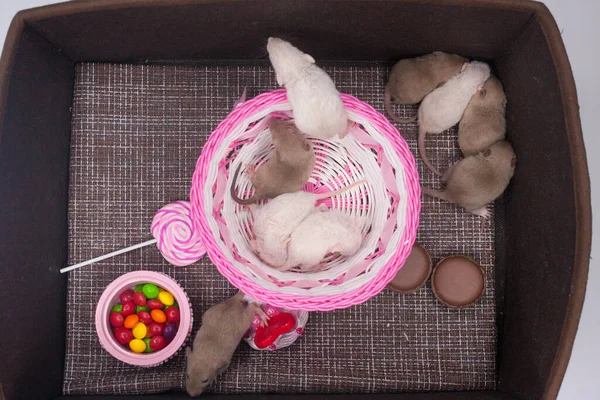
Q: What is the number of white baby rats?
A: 4